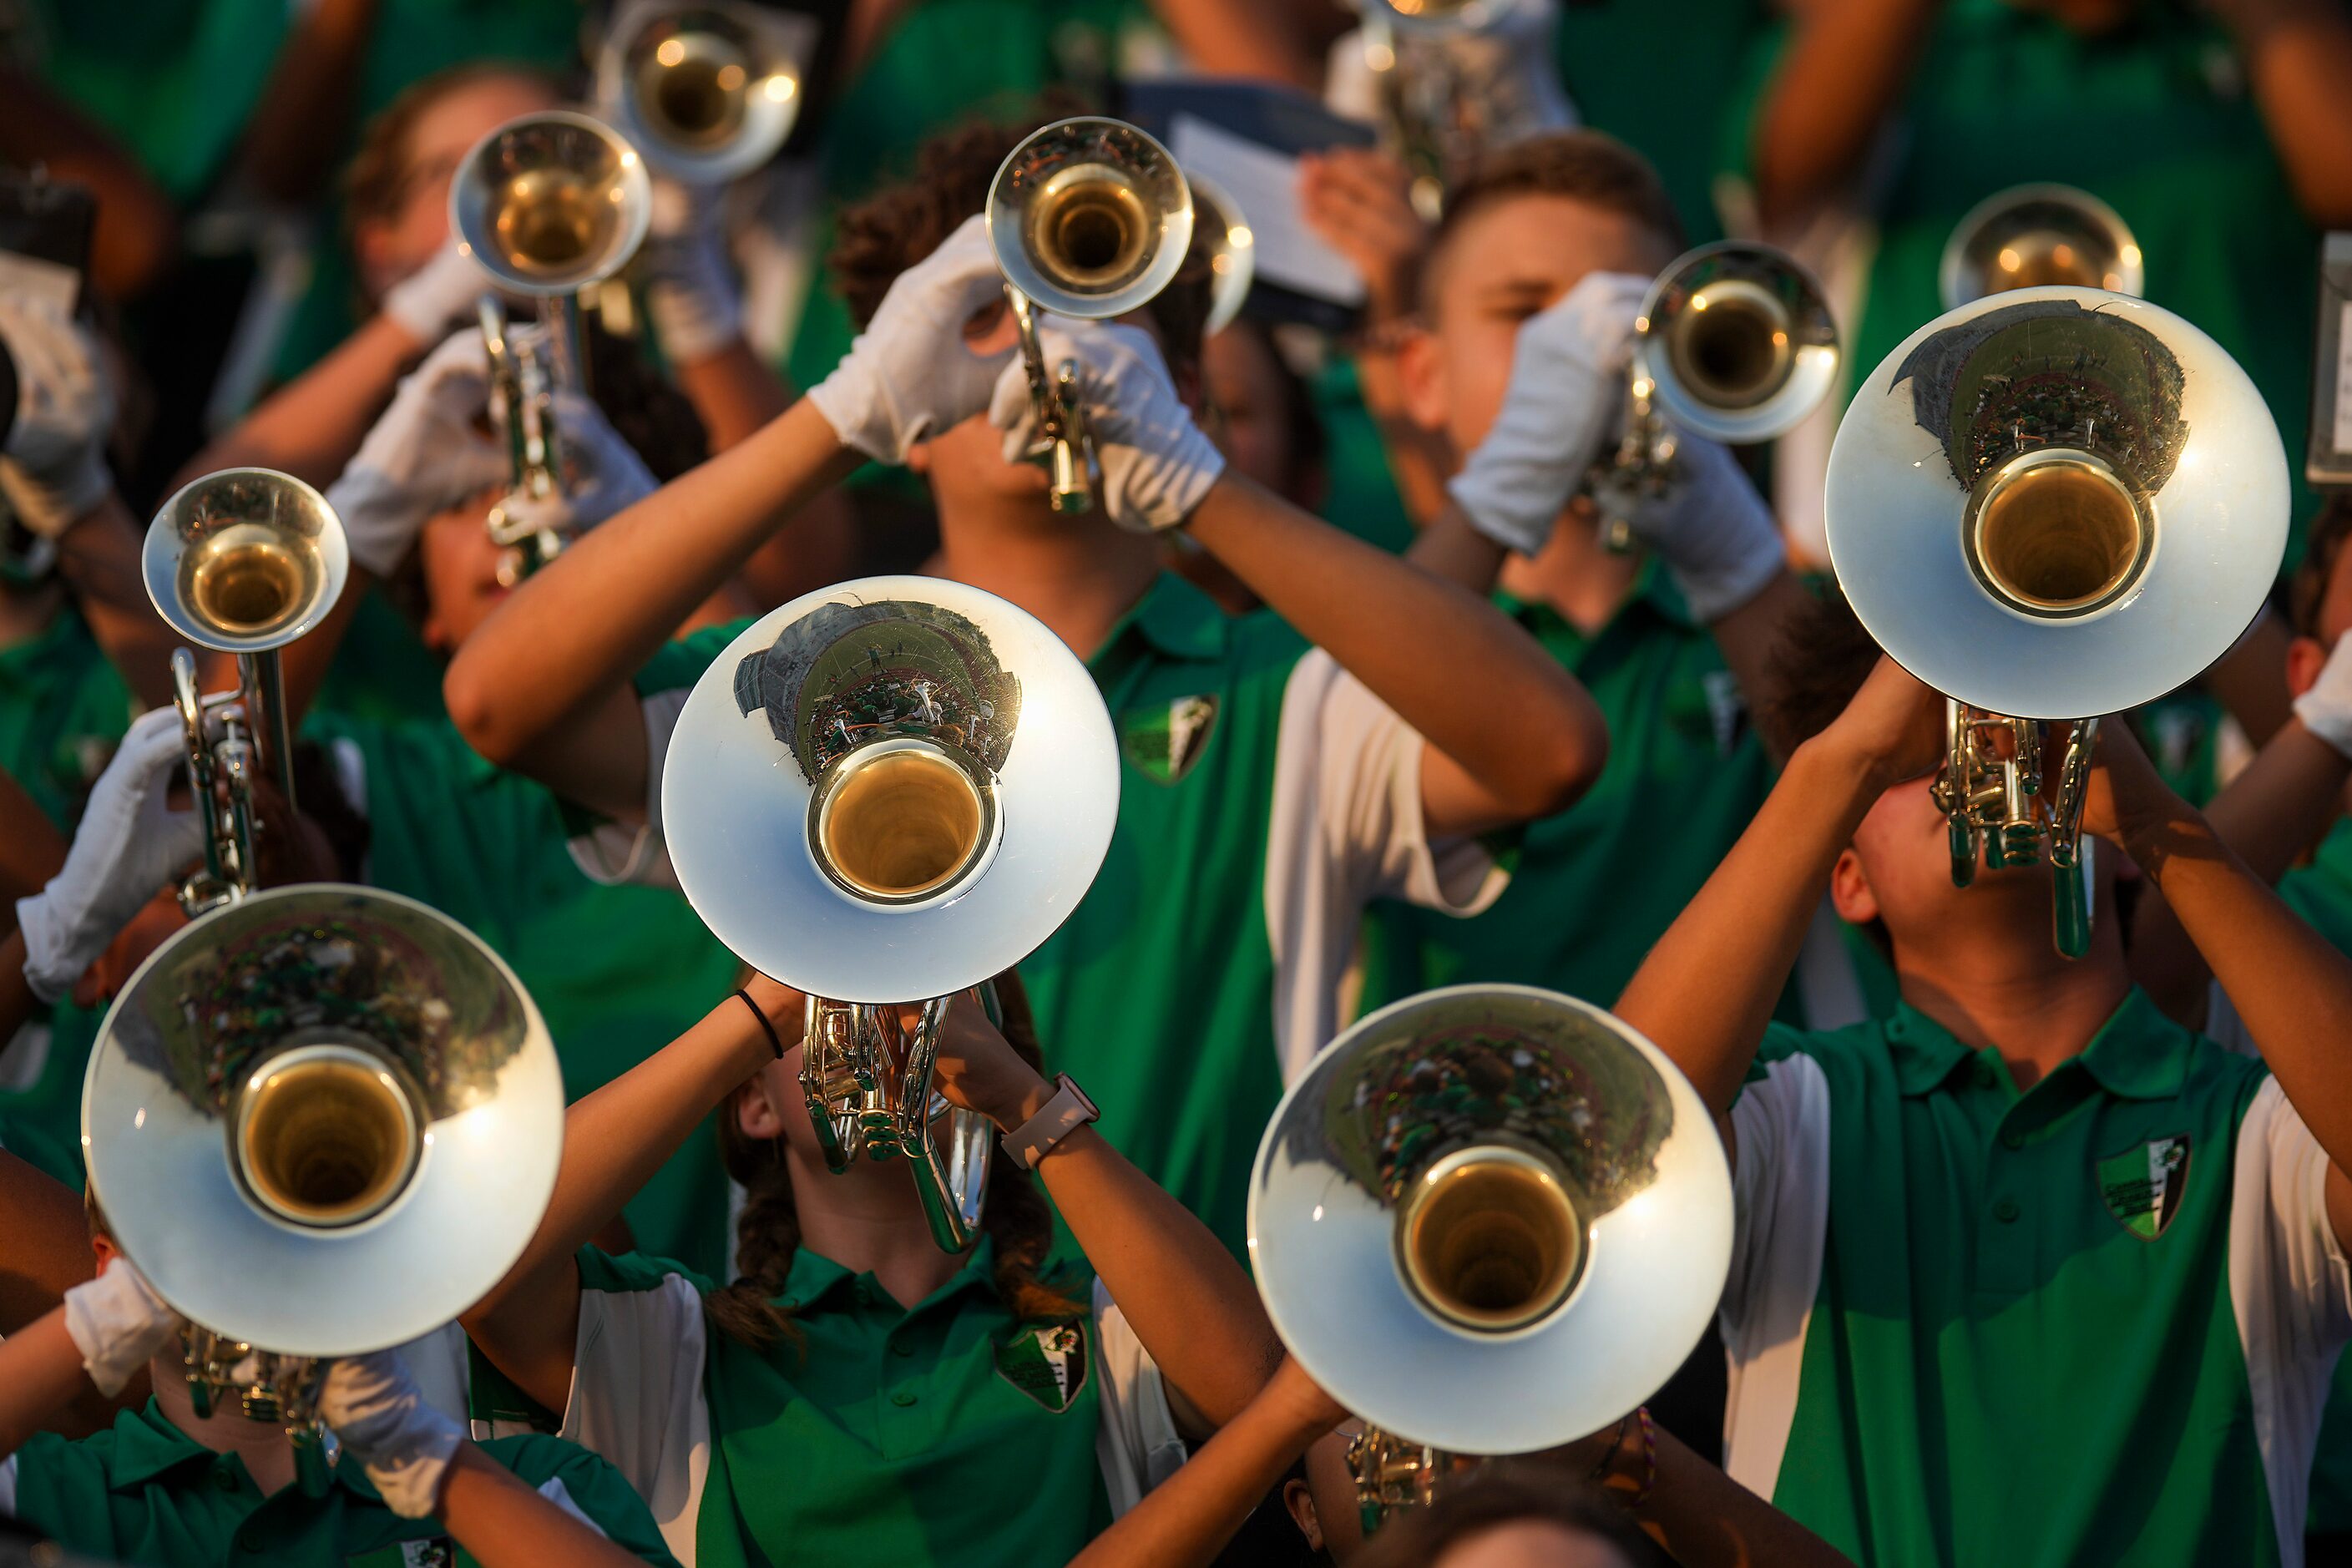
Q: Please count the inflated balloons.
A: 0